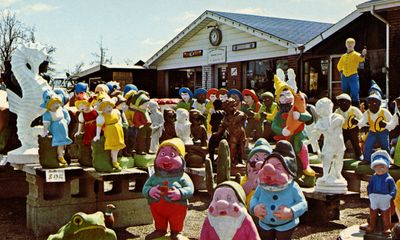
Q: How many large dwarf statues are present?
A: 4